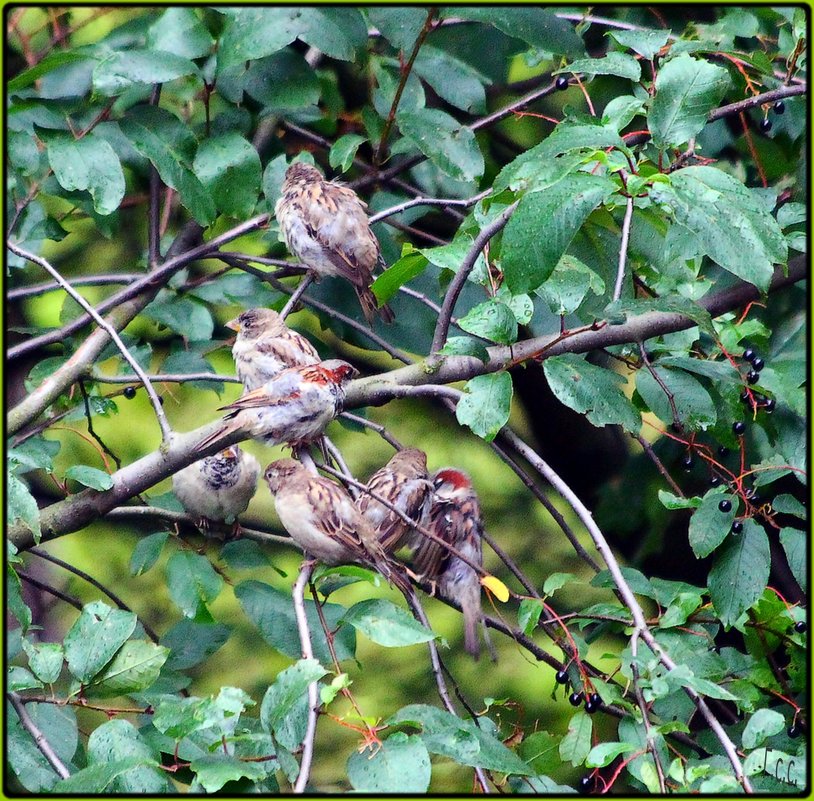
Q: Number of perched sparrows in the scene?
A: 7